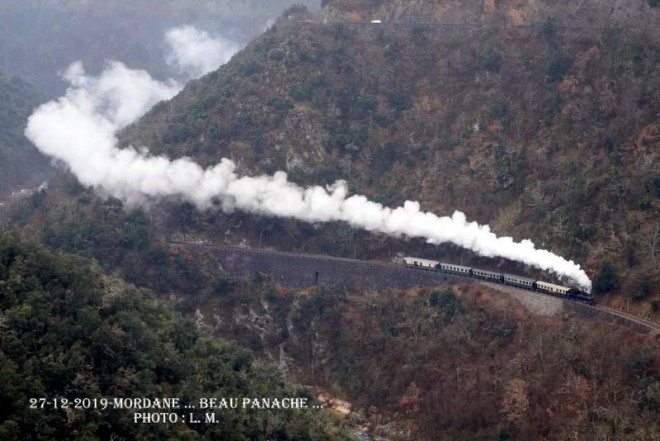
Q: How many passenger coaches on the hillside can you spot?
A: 5